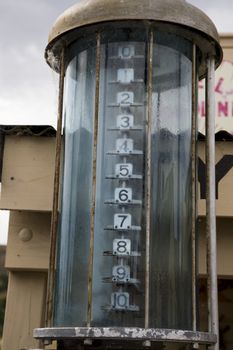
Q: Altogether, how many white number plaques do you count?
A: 11